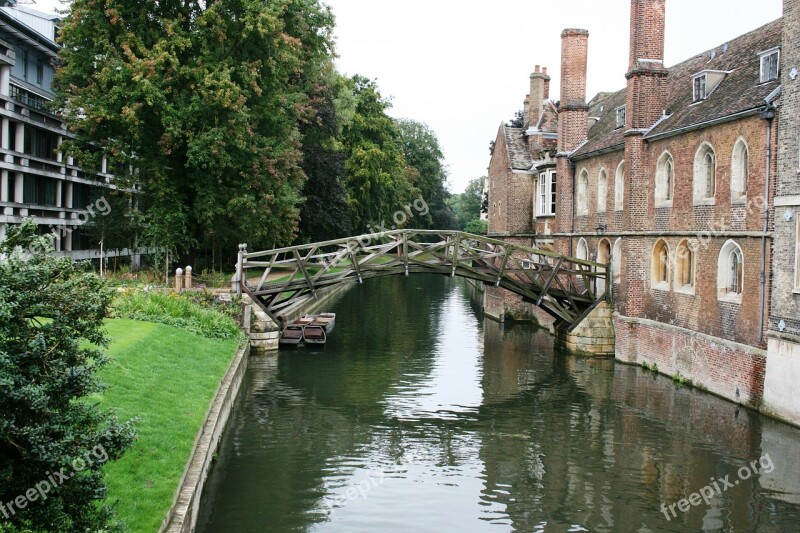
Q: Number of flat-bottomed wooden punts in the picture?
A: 4